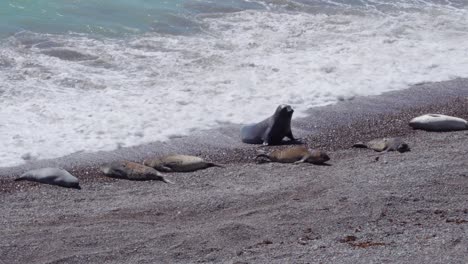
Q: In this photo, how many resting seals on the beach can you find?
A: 6